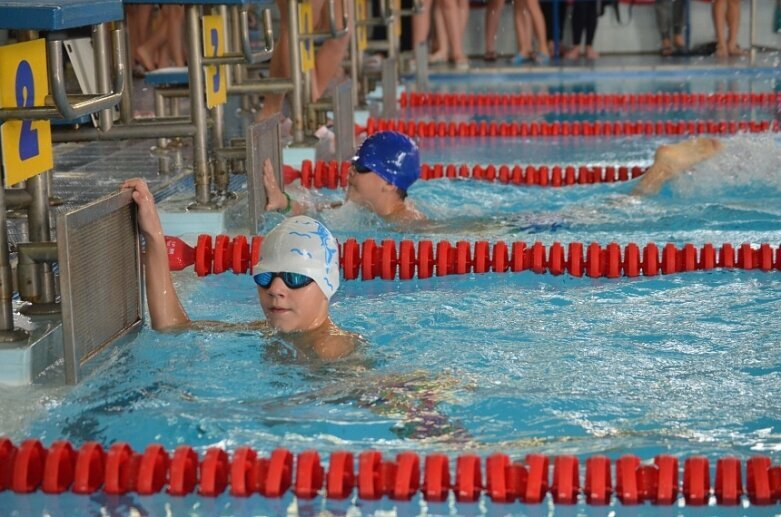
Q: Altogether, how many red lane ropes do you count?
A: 5